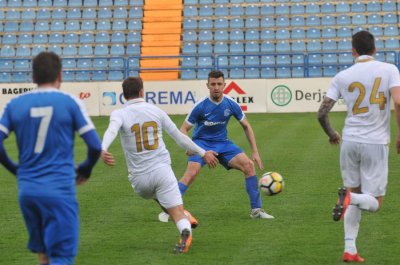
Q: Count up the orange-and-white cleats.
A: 2